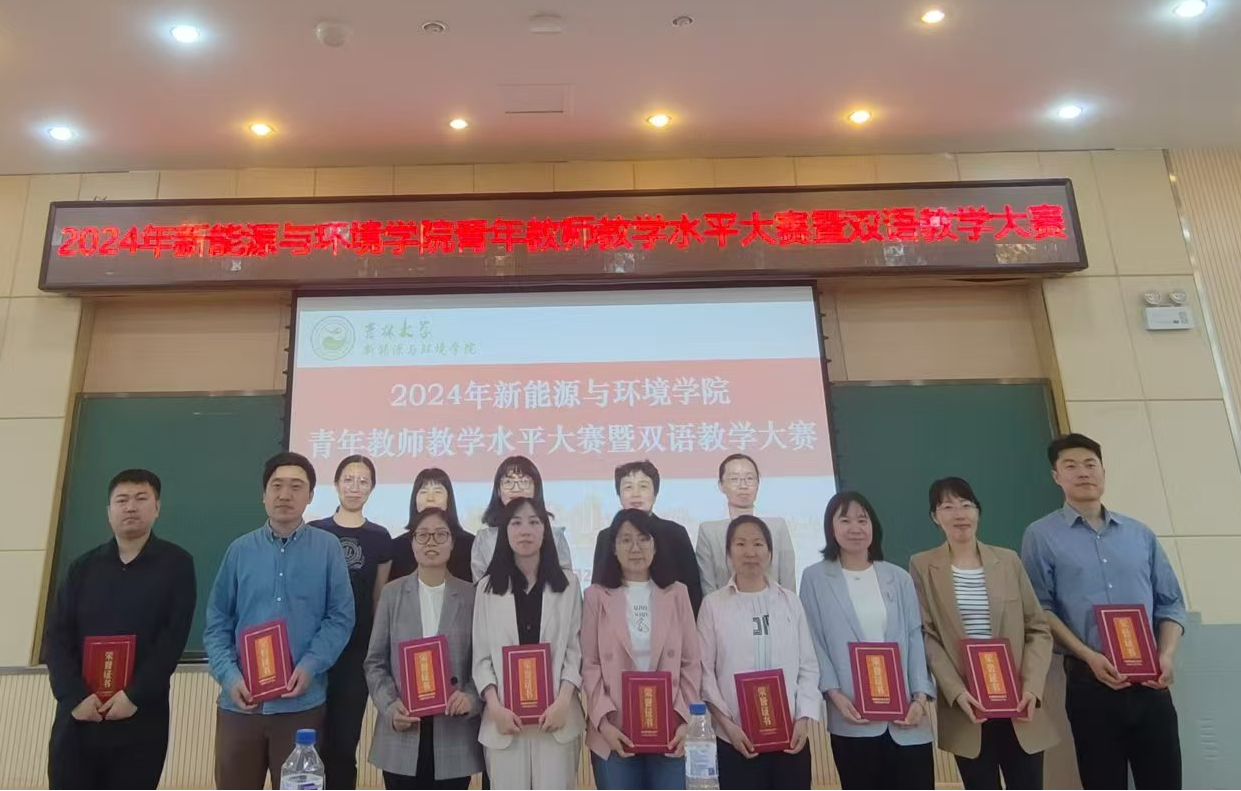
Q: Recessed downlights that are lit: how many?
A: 9